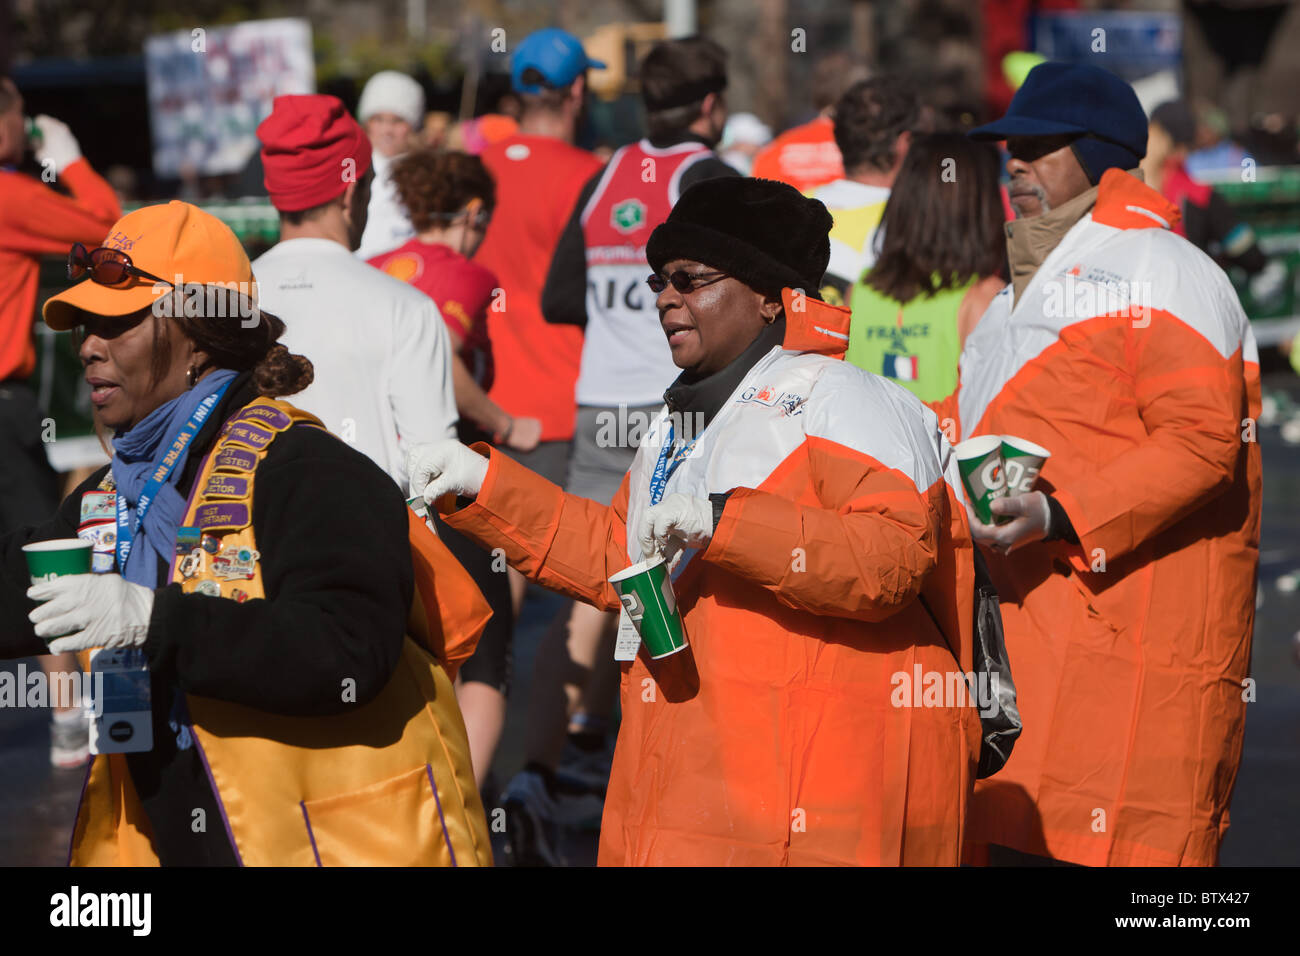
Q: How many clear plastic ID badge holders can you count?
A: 2